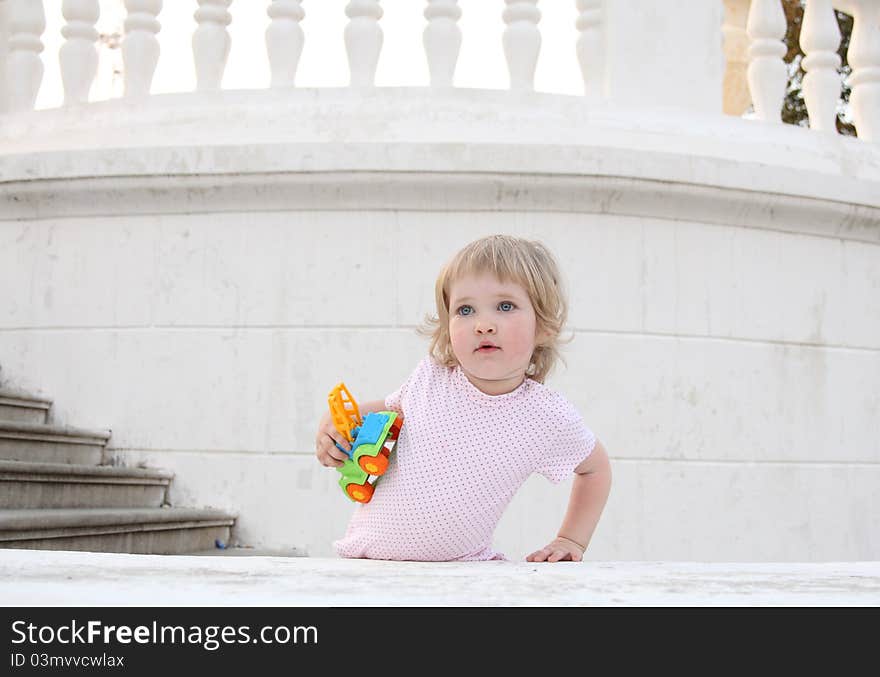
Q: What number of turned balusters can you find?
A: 12